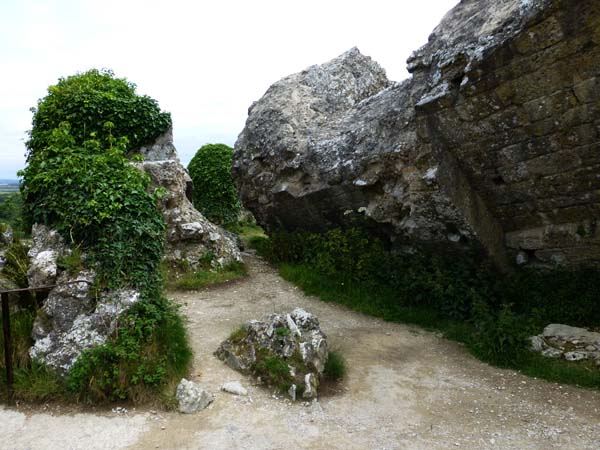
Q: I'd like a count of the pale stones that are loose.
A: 2